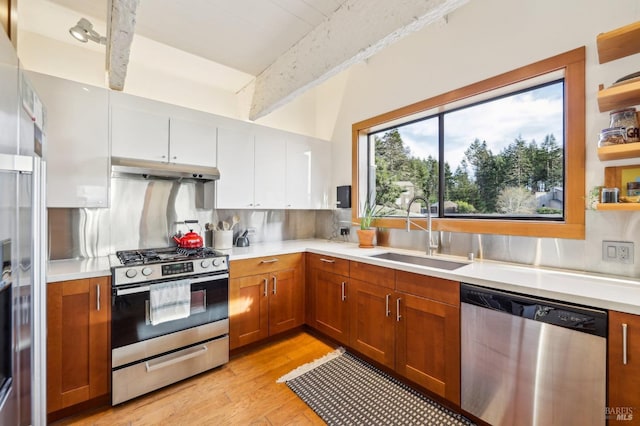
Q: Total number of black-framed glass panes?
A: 2